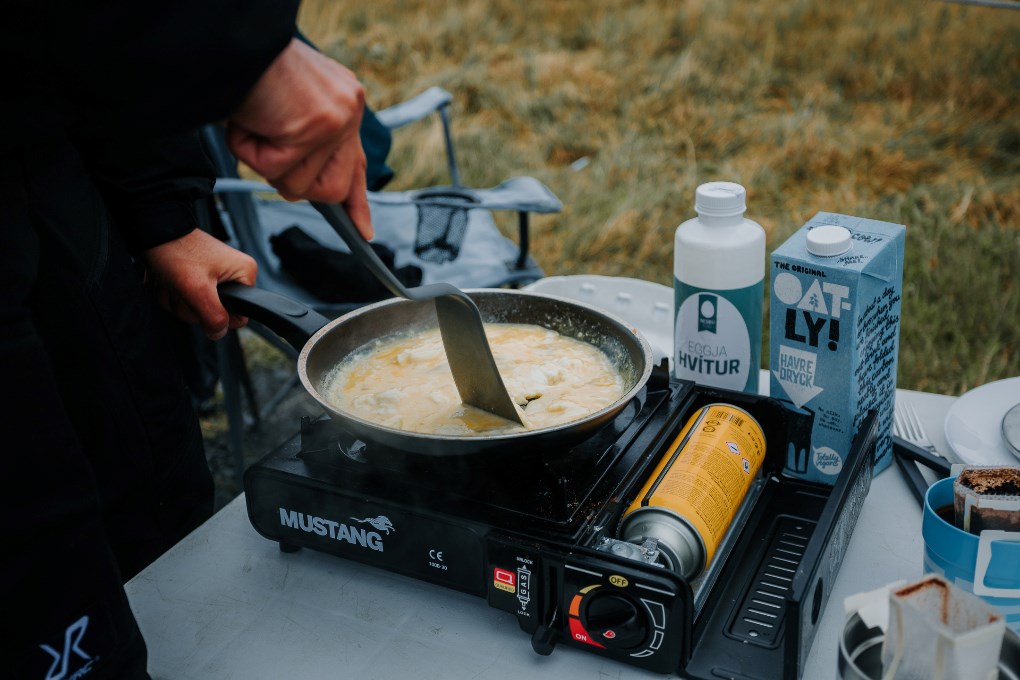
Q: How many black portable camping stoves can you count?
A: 1